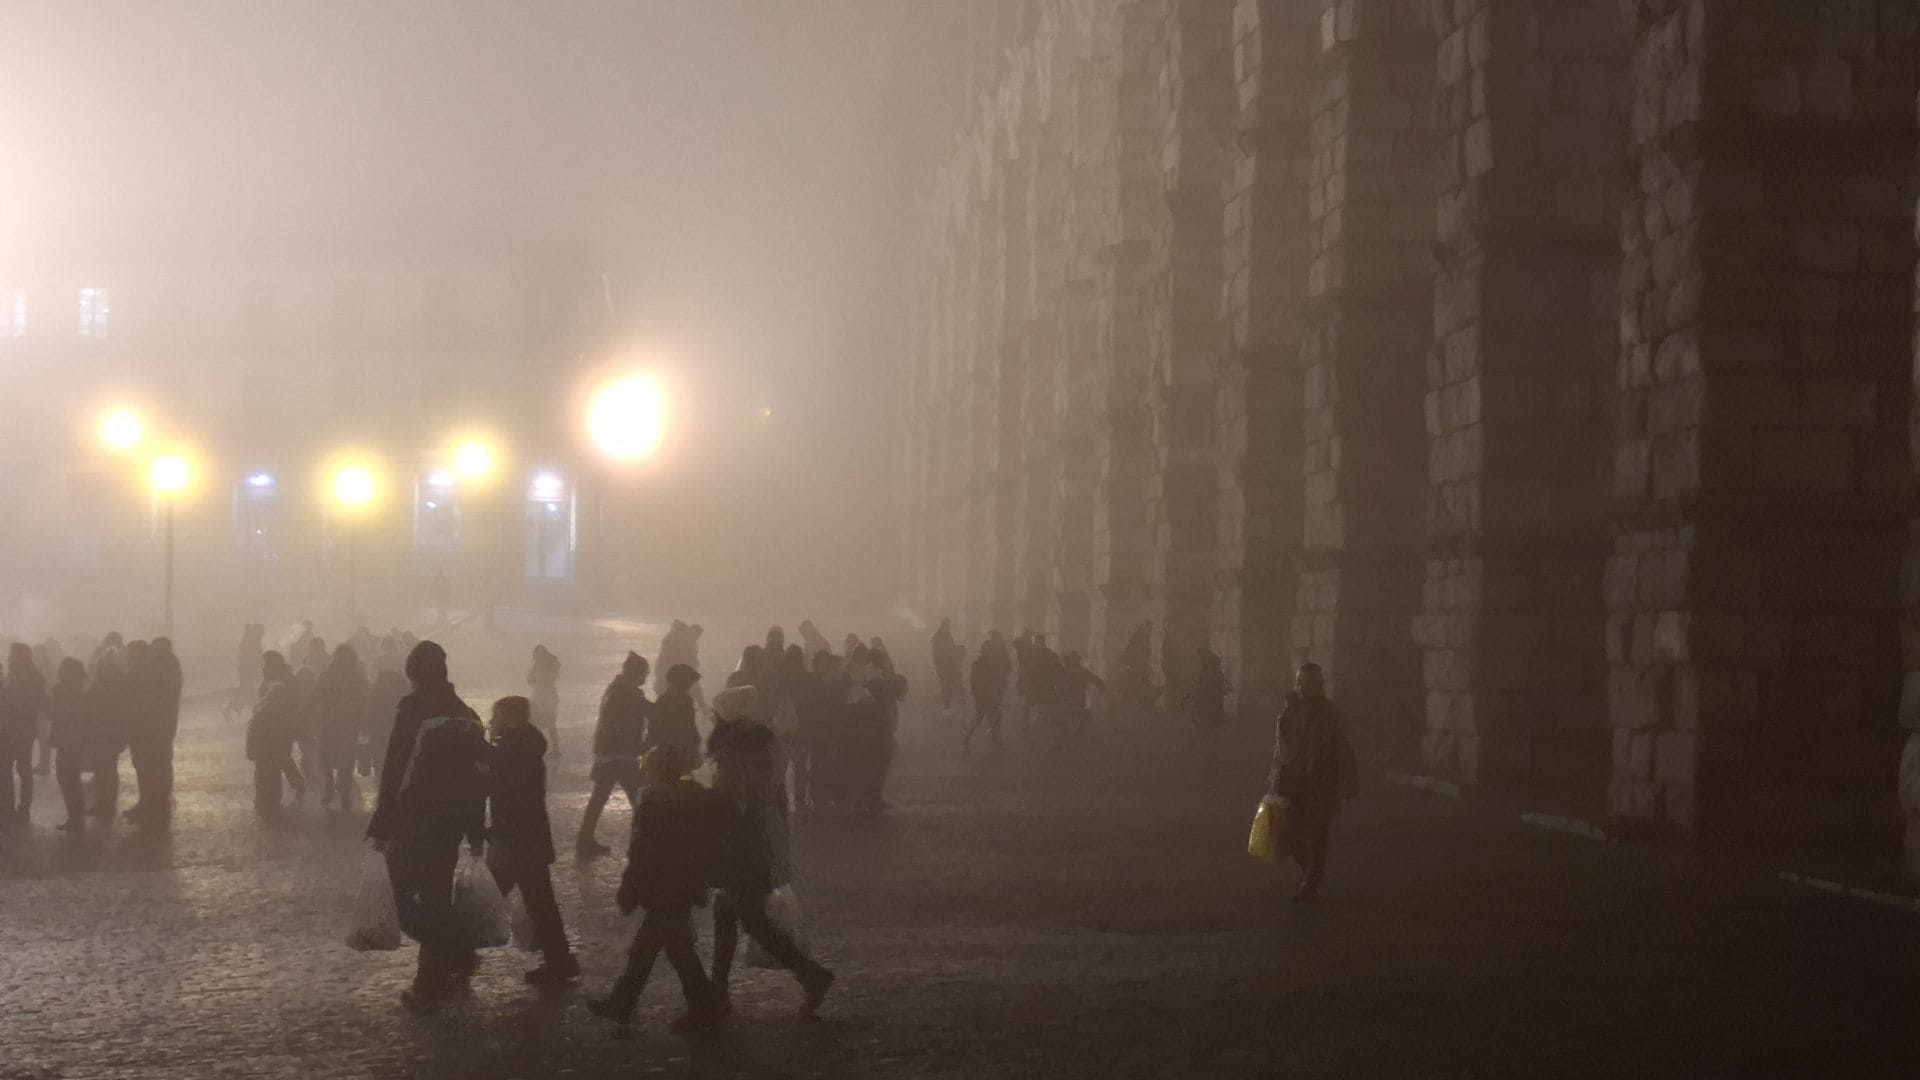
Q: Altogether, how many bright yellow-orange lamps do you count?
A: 5